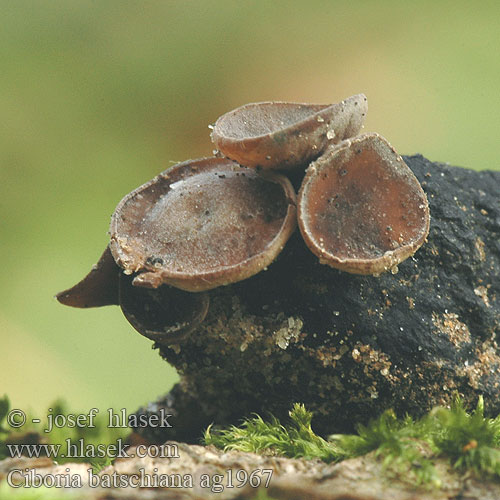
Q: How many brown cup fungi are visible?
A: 5